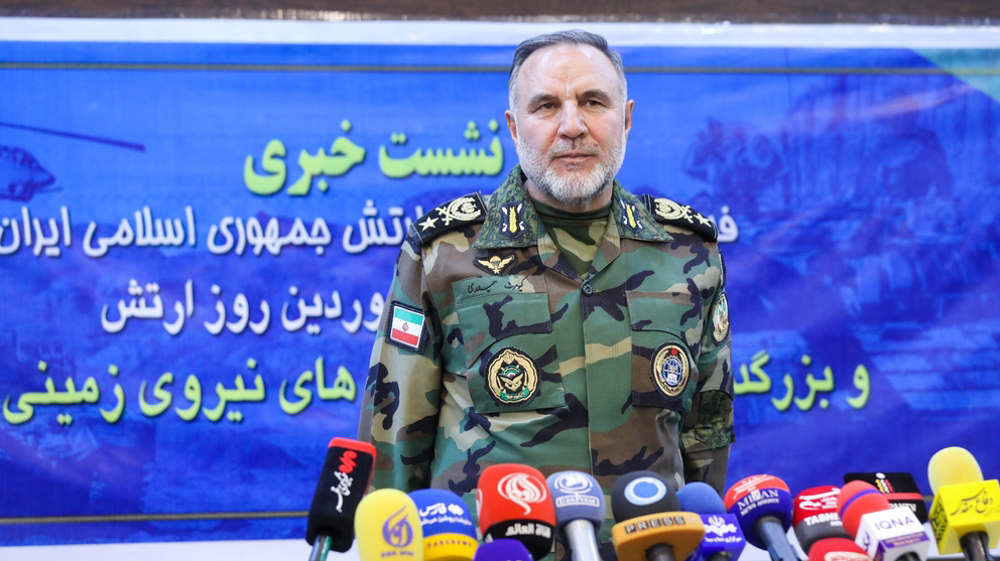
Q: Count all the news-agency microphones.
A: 14